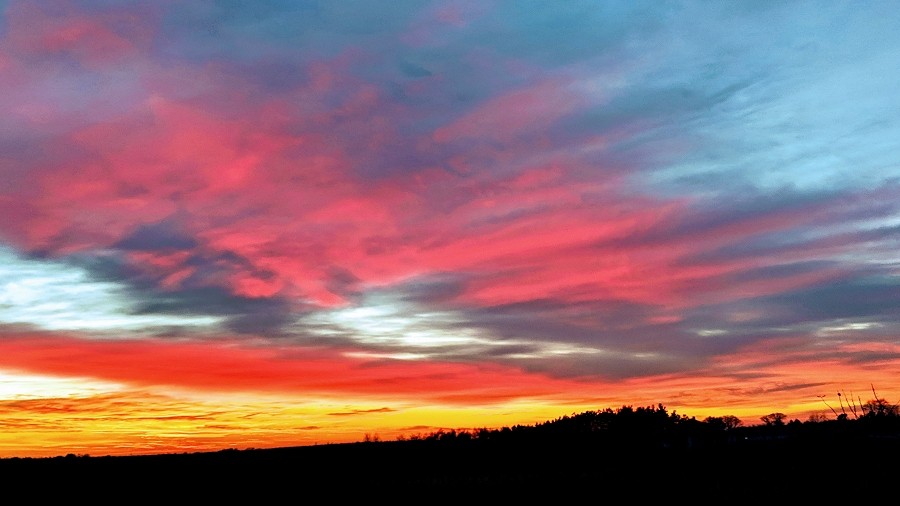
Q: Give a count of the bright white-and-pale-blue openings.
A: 2